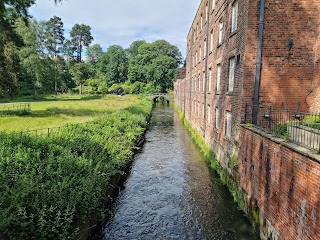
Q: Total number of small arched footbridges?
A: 1